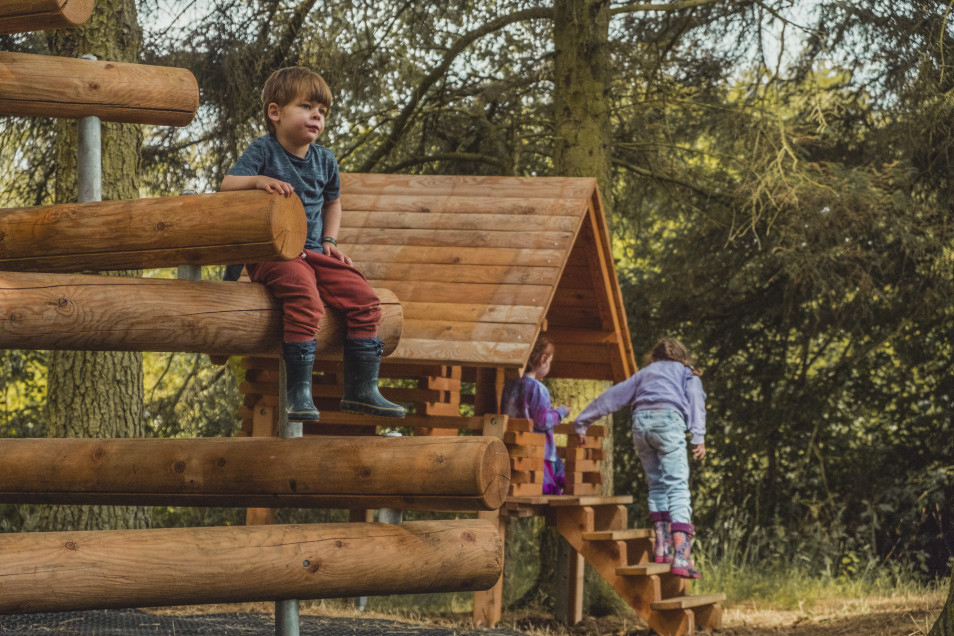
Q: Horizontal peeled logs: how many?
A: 6